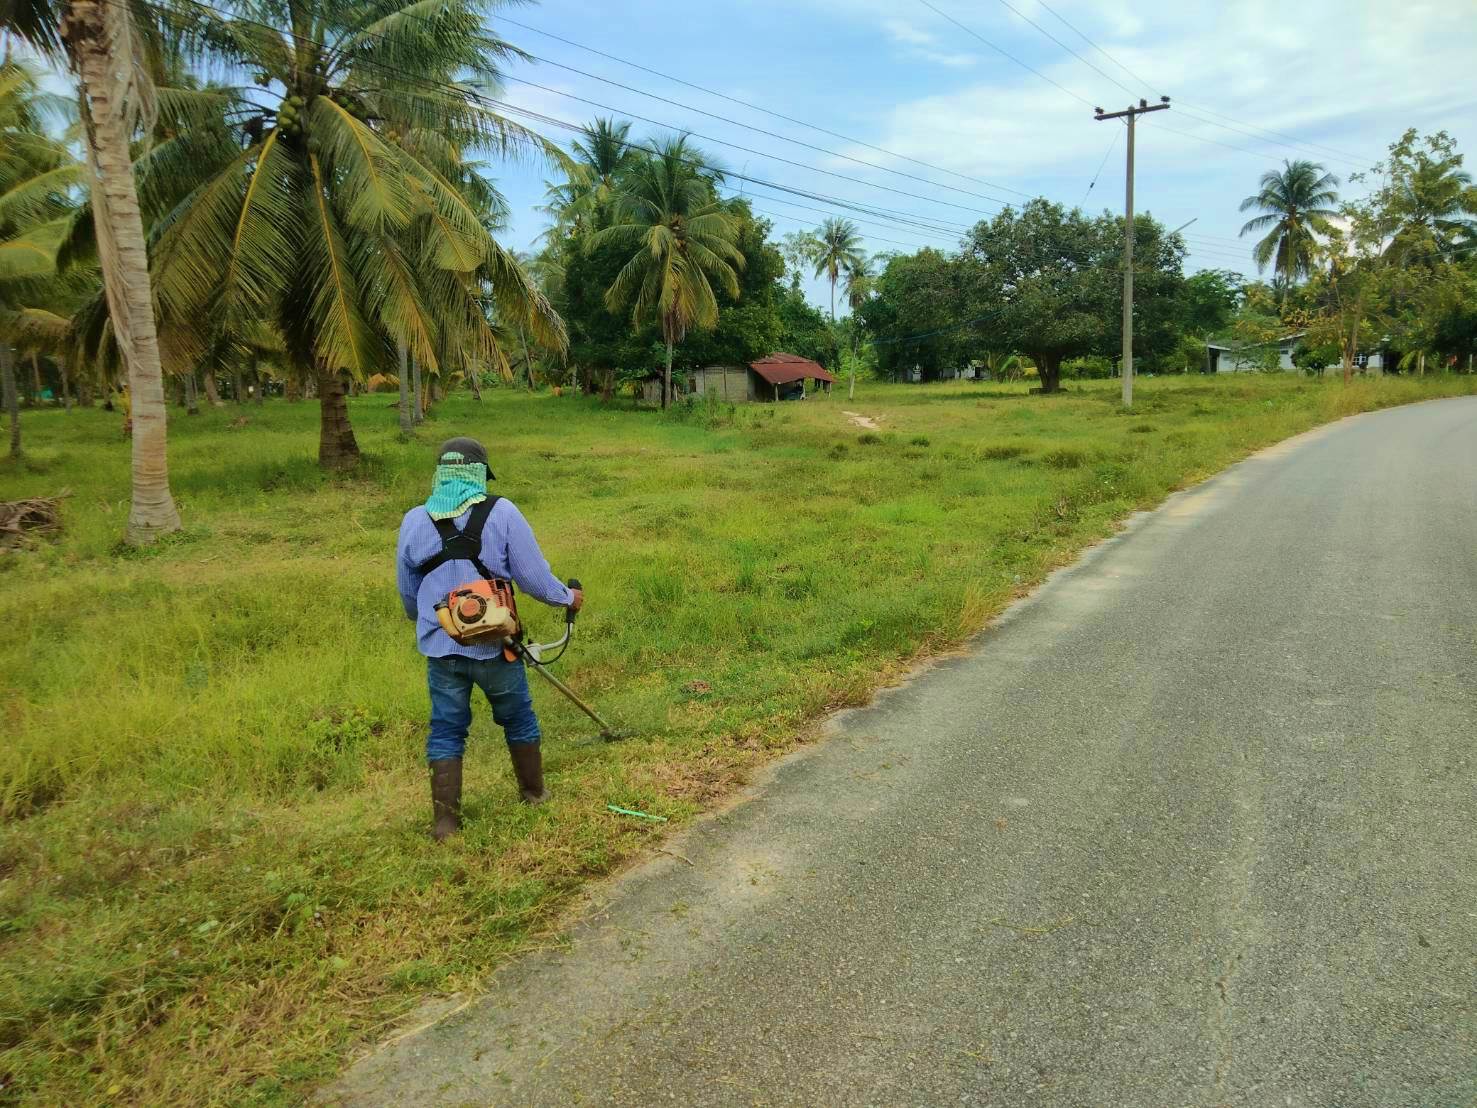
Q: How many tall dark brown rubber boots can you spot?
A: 2